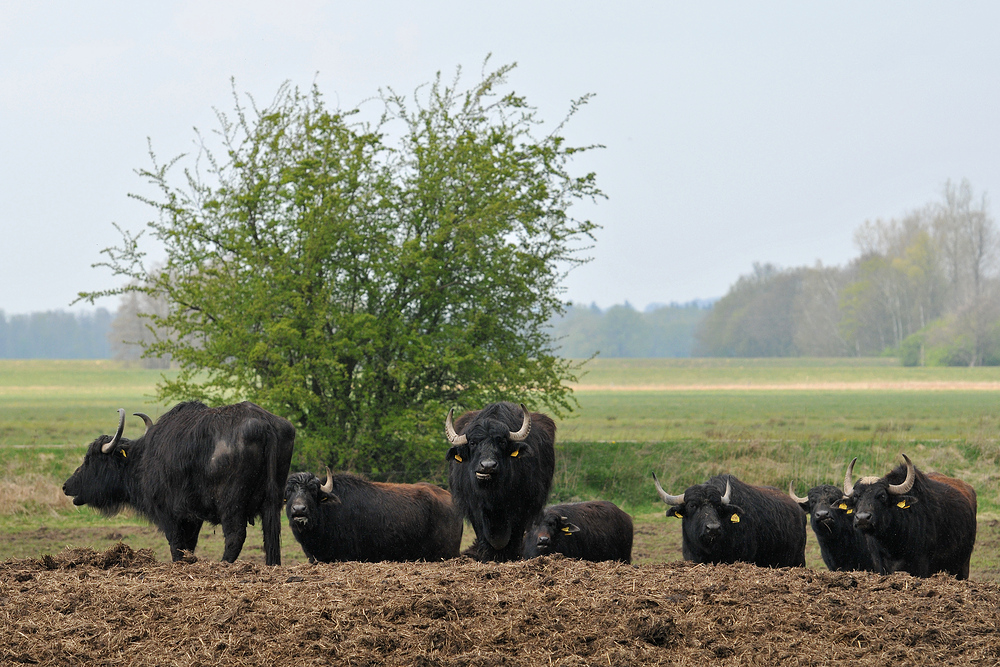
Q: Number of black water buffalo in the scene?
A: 7